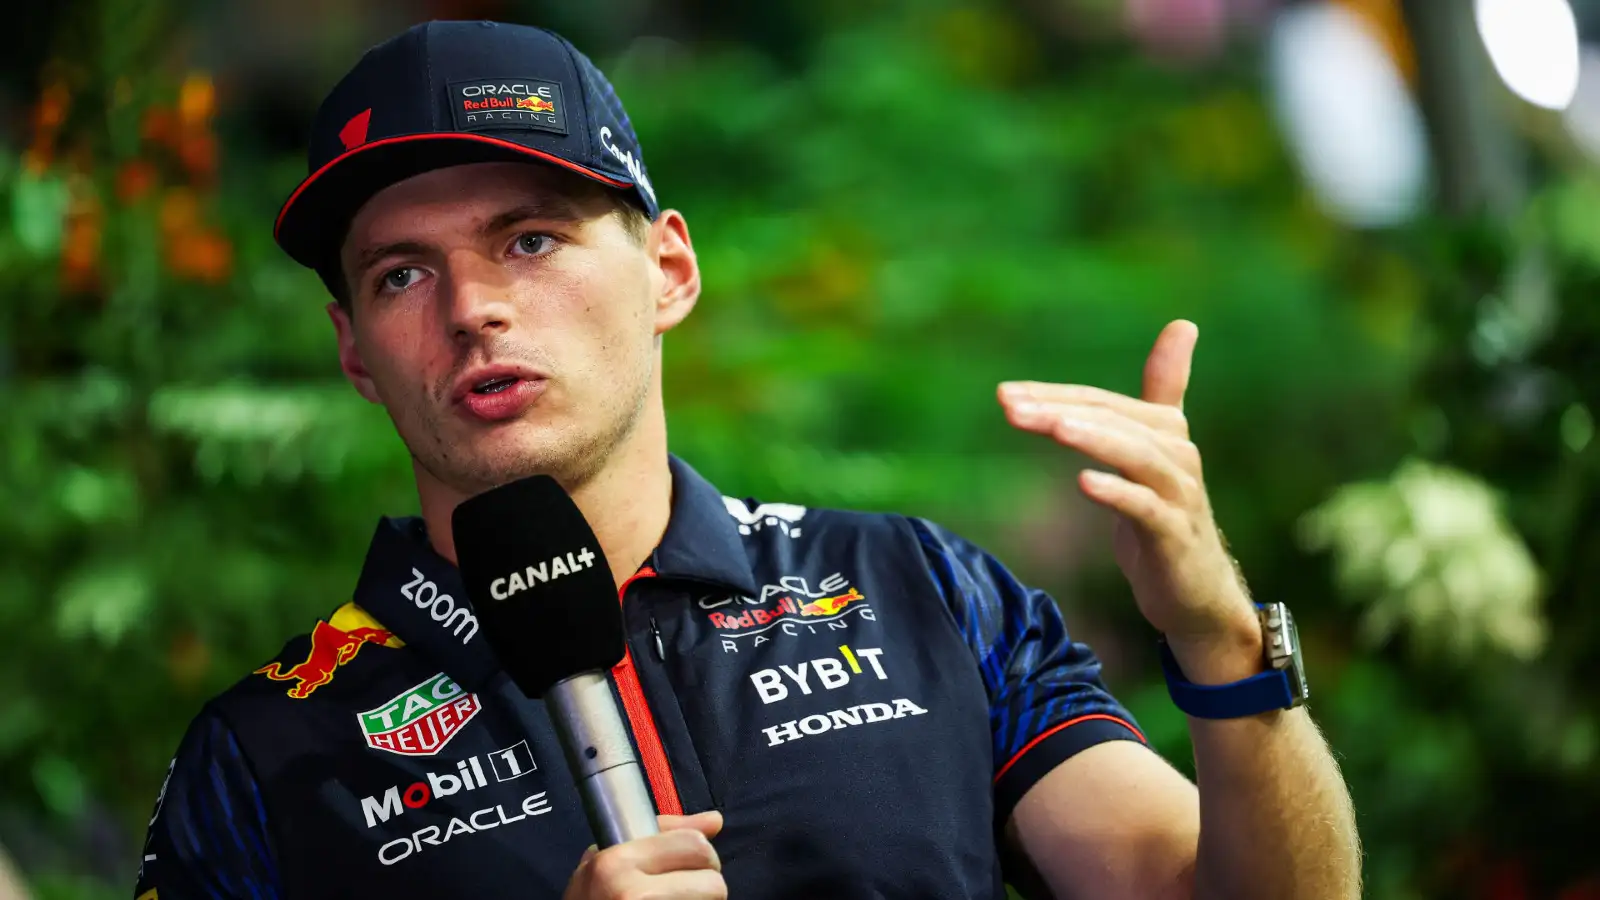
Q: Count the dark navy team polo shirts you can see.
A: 1